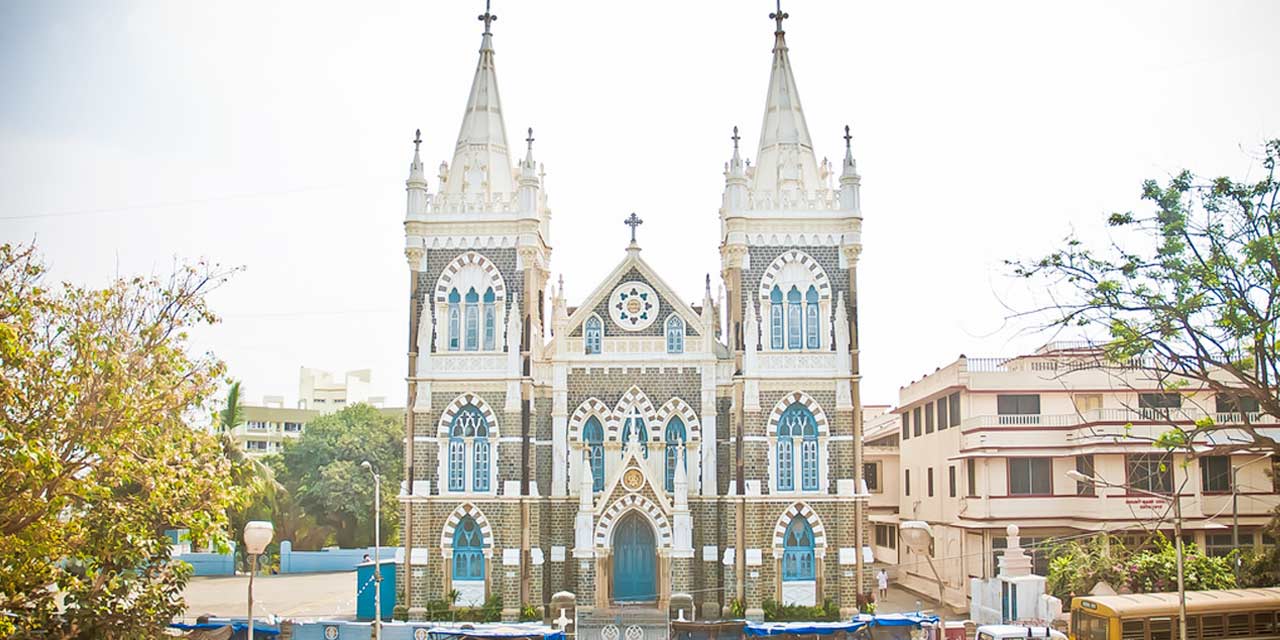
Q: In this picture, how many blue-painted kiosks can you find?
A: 1